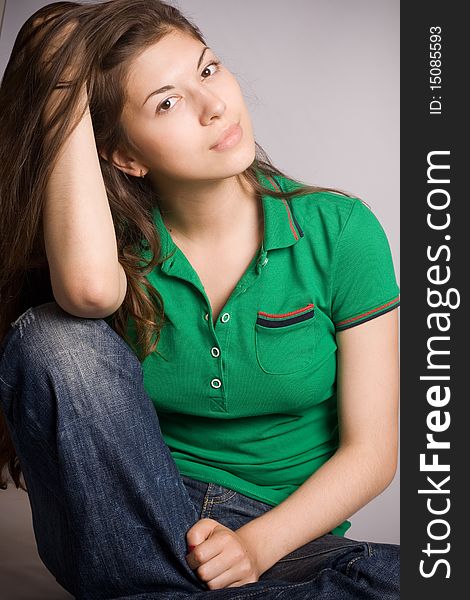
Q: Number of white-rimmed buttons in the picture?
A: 3